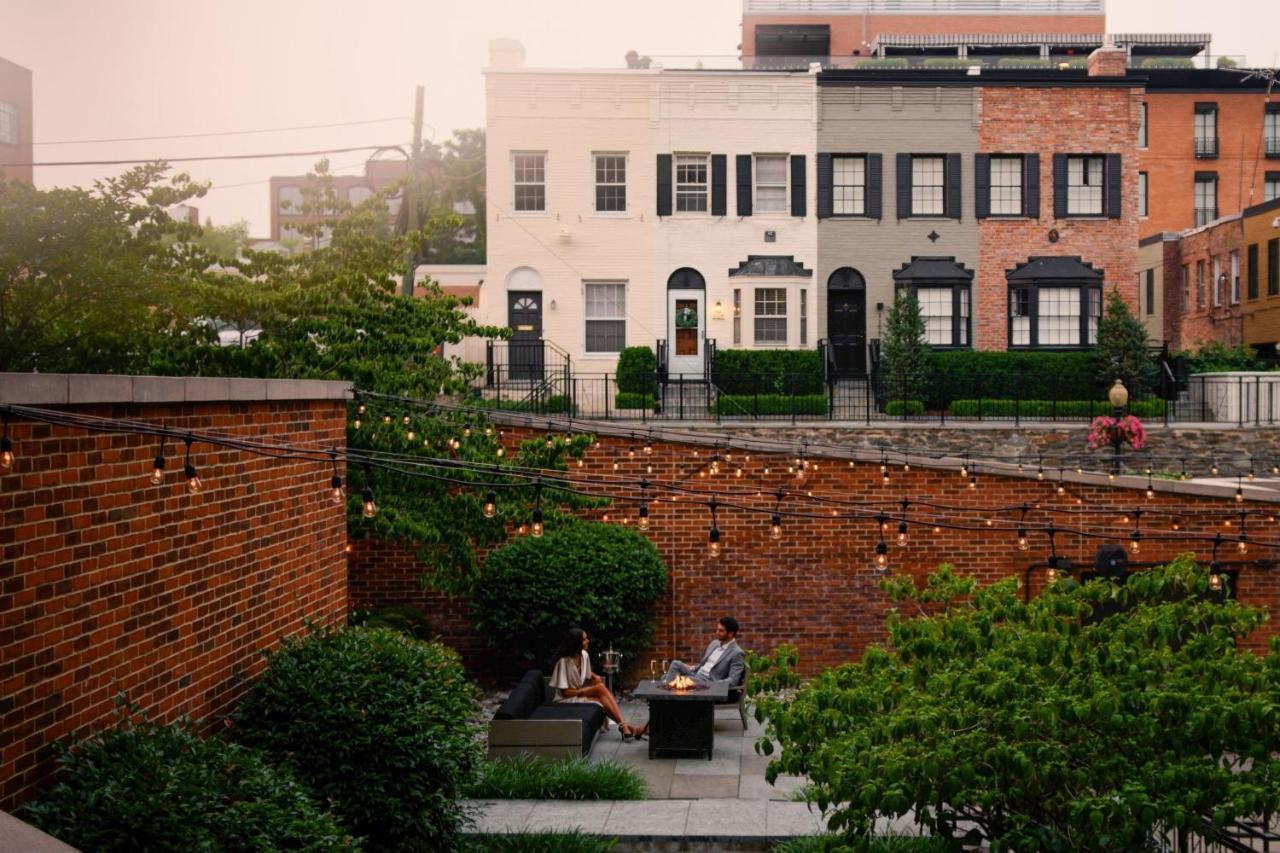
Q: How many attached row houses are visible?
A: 4